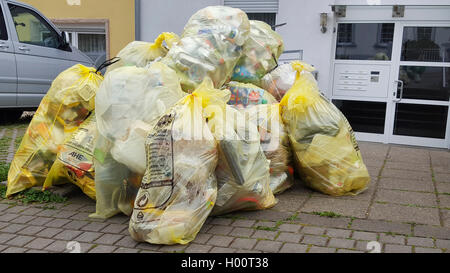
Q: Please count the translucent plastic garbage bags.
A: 11